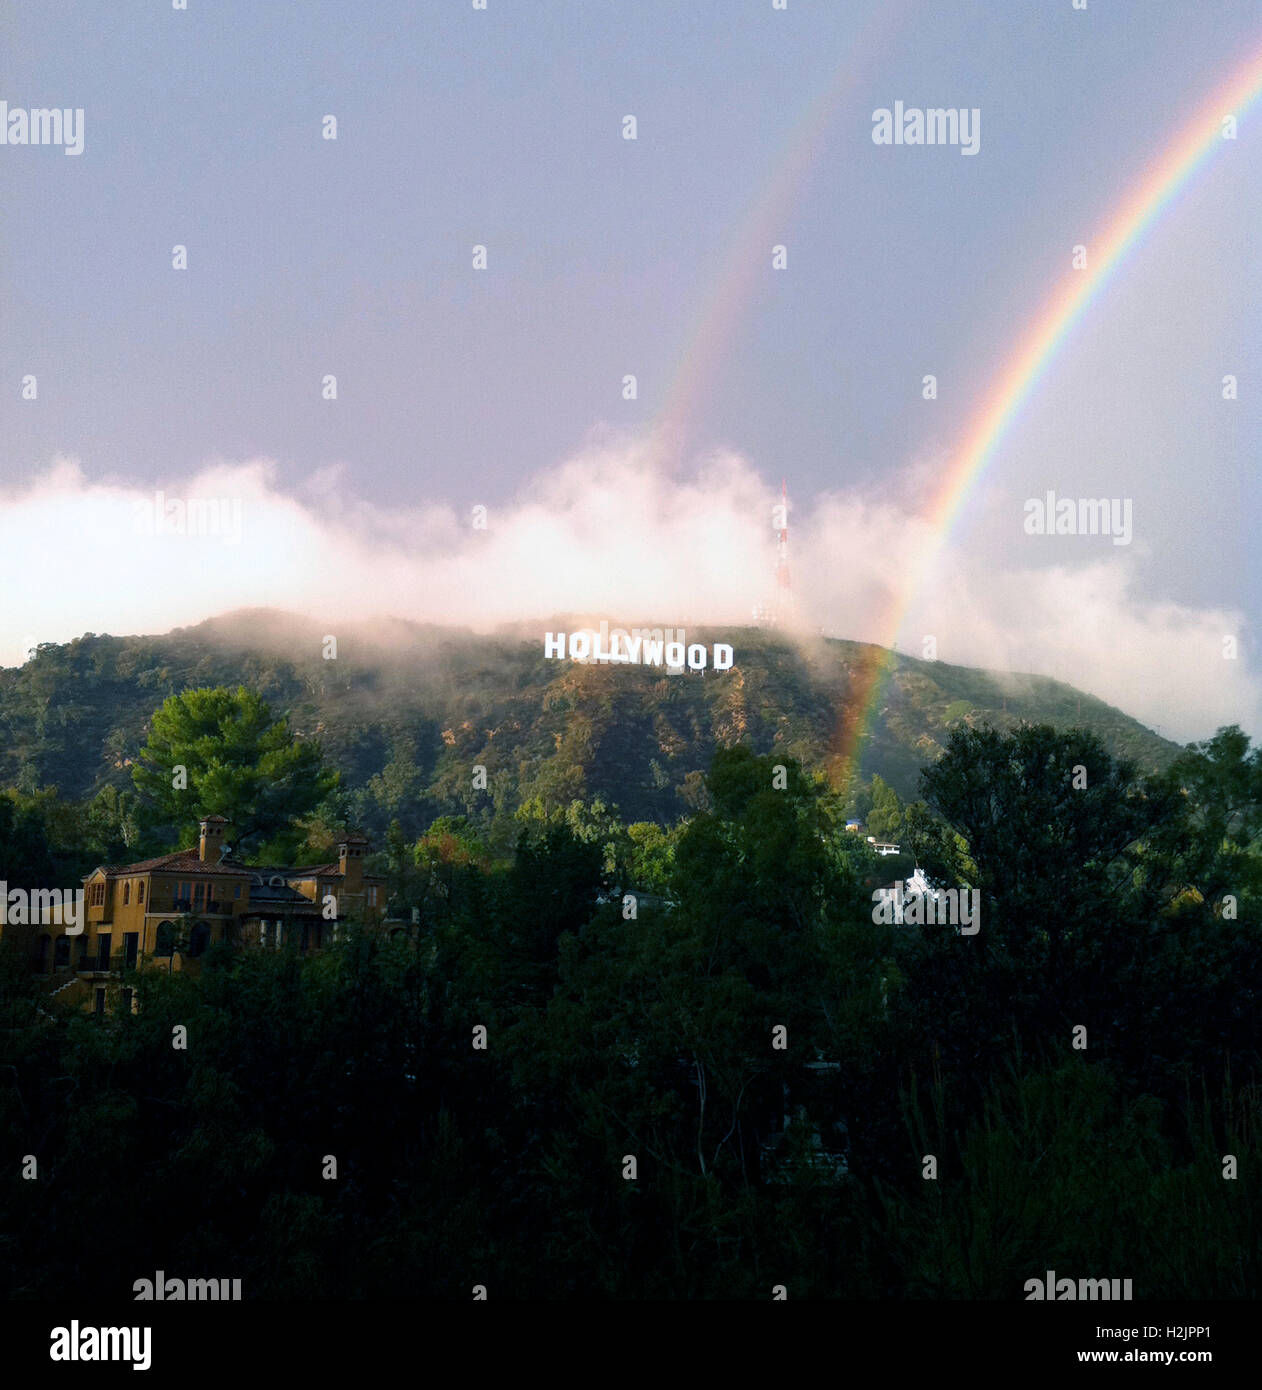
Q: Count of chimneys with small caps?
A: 2